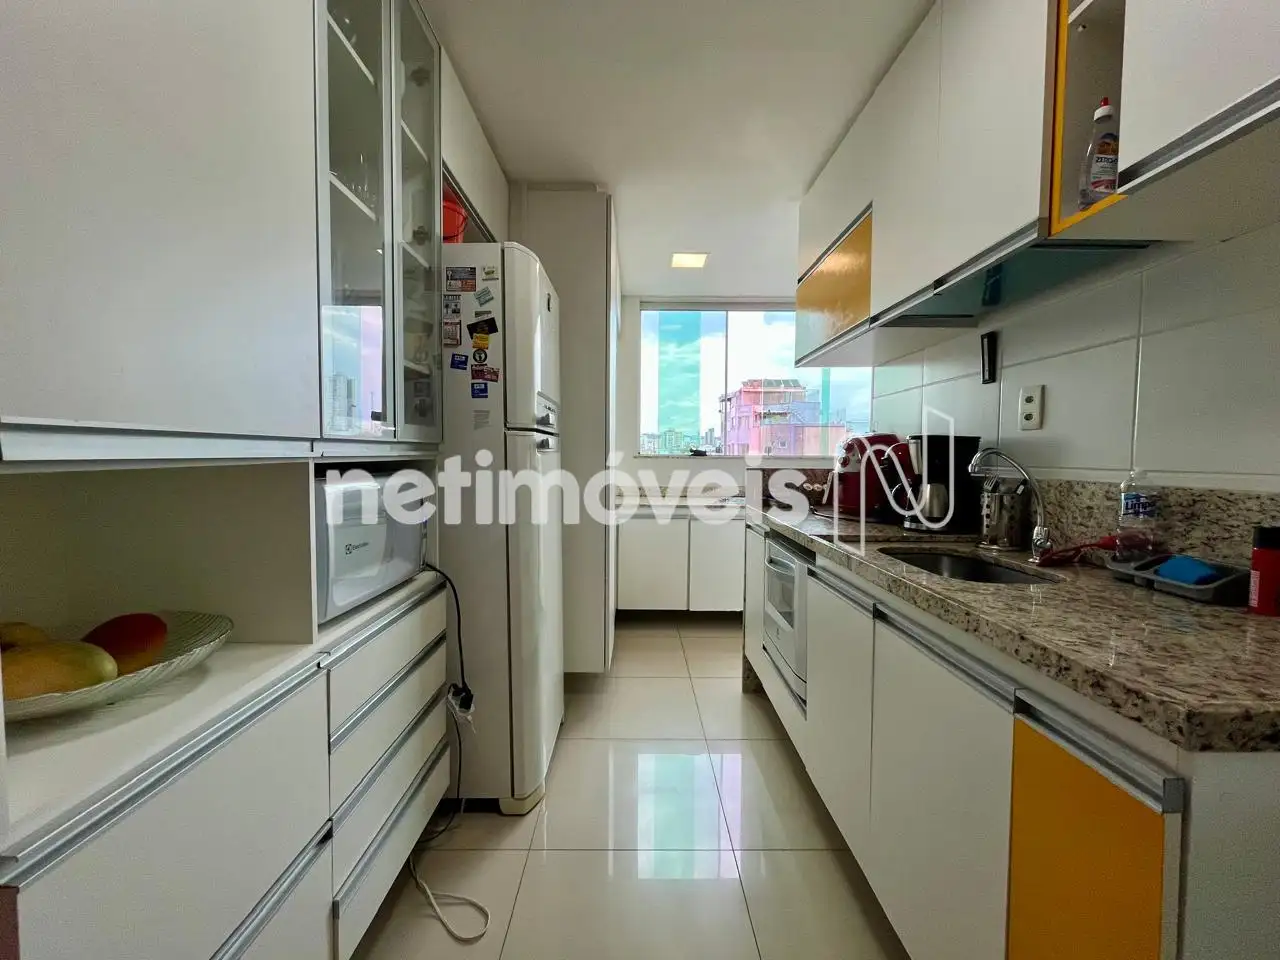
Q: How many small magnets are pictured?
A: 13